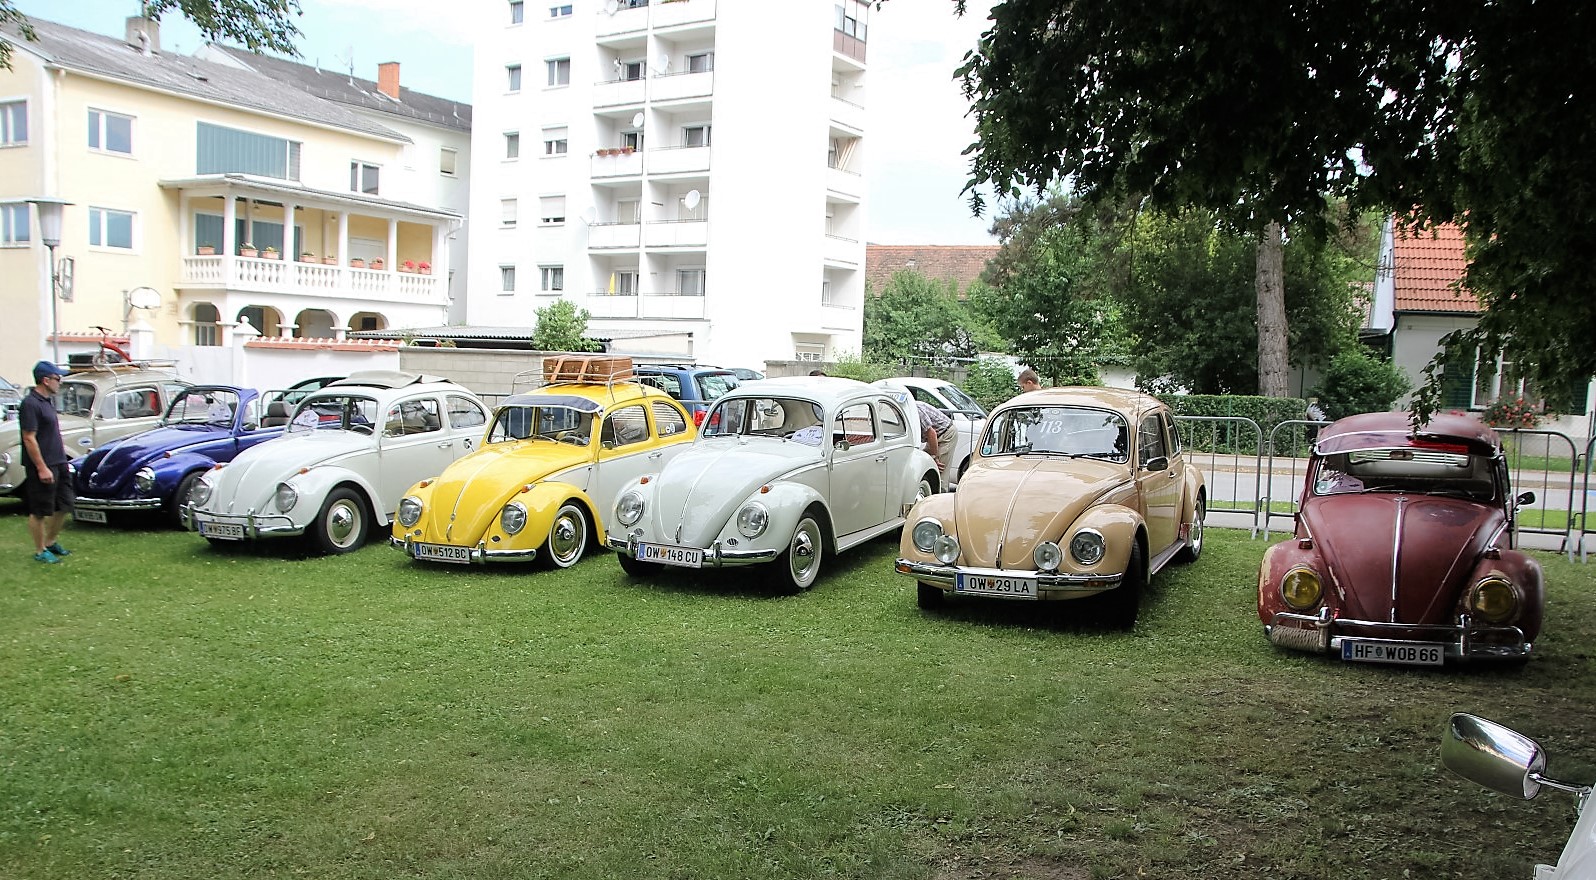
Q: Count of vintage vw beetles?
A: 7